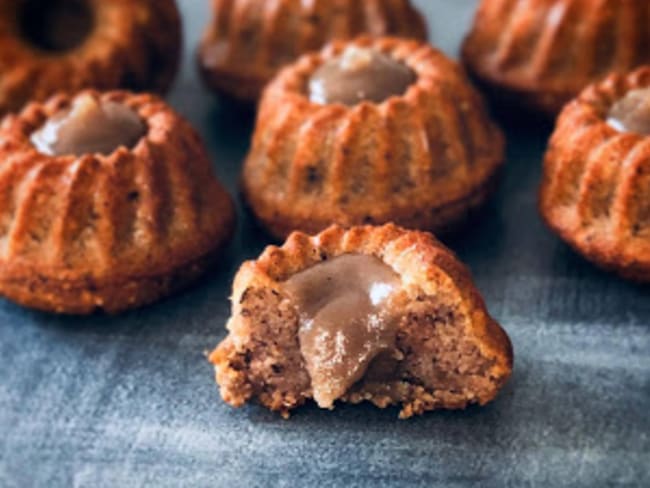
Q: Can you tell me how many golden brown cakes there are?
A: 7